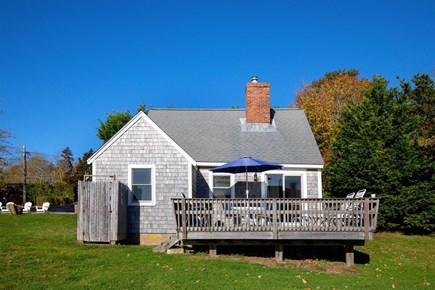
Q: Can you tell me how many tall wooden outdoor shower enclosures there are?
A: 1